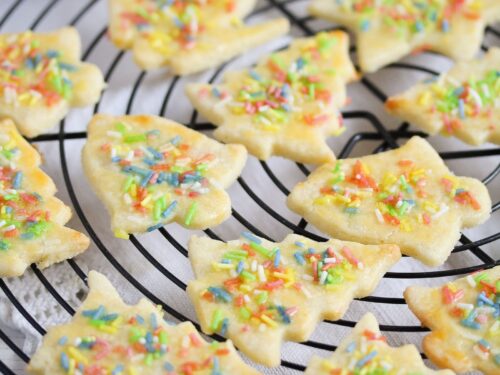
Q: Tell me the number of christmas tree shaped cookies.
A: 6